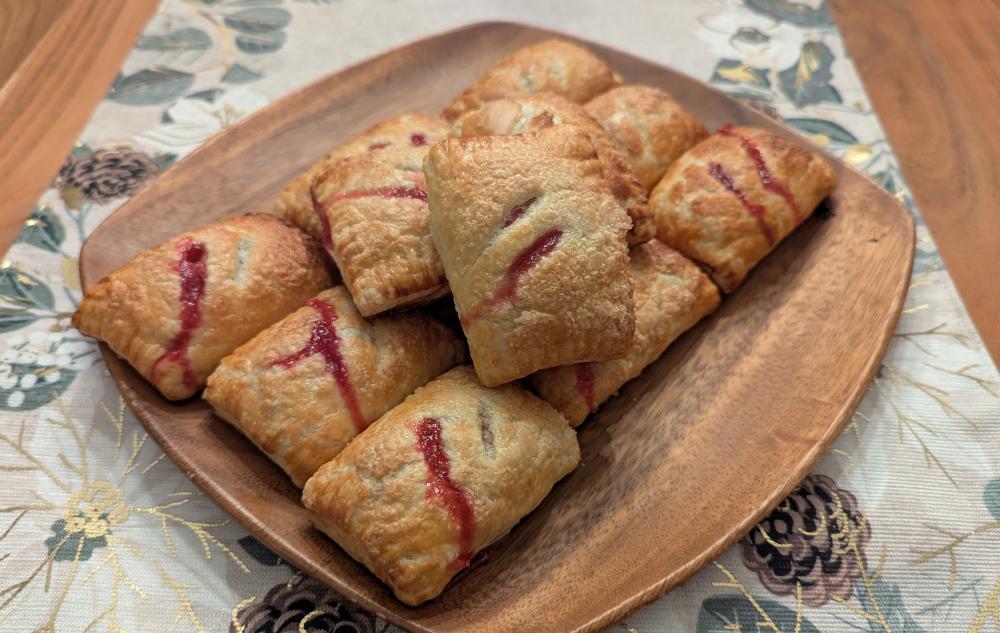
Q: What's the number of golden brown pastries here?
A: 11